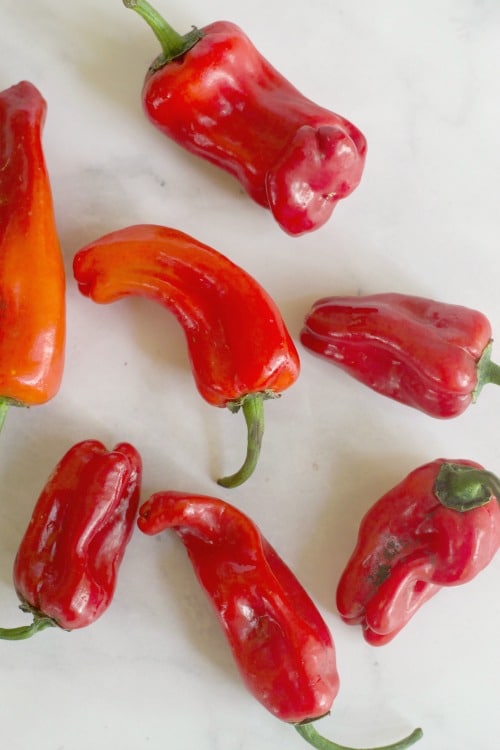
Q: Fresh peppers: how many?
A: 7